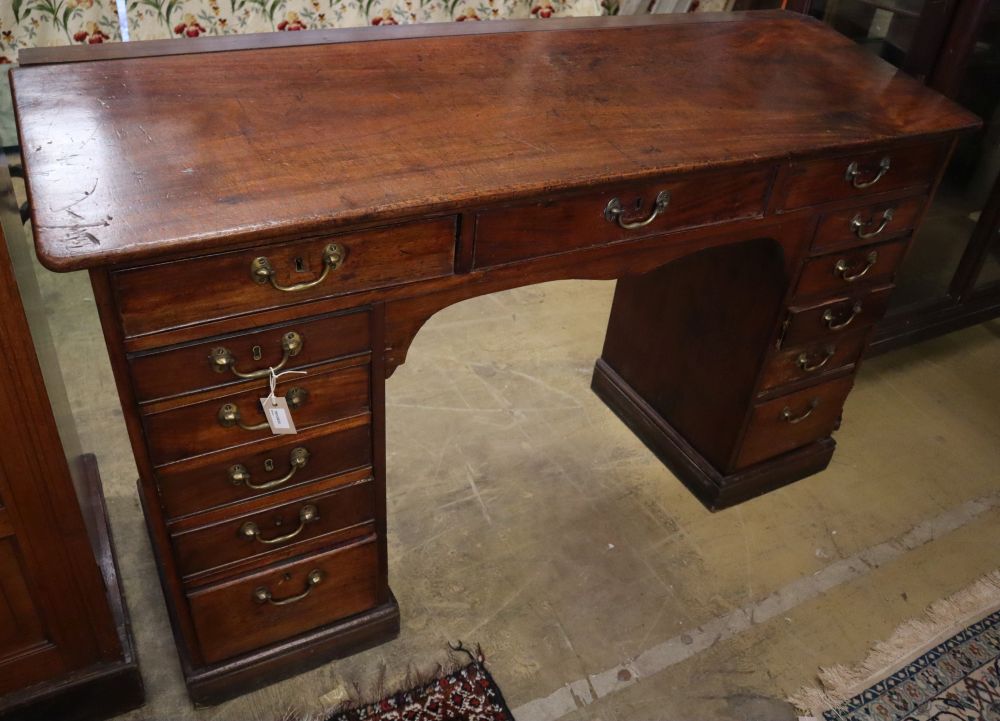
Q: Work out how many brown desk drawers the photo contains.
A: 13